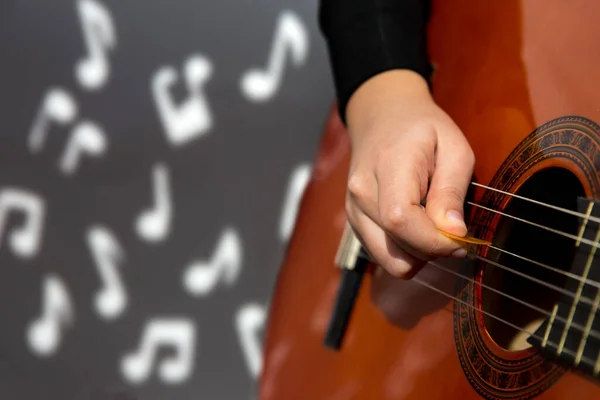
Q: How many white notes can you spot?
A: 13